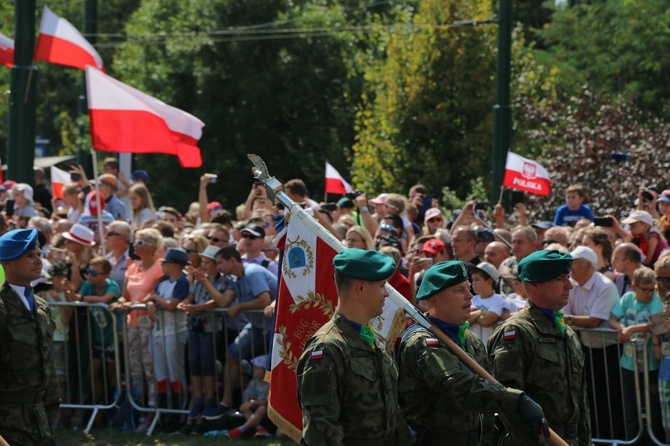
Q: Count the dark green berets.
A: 3